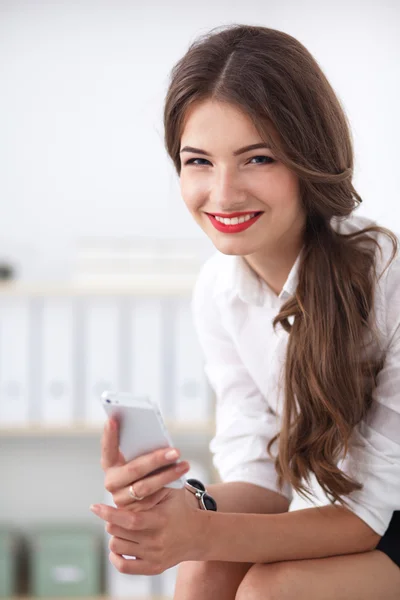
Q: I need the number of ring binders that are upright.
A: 5